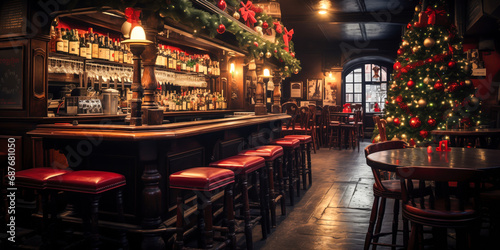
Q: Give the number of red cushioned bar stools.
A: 7